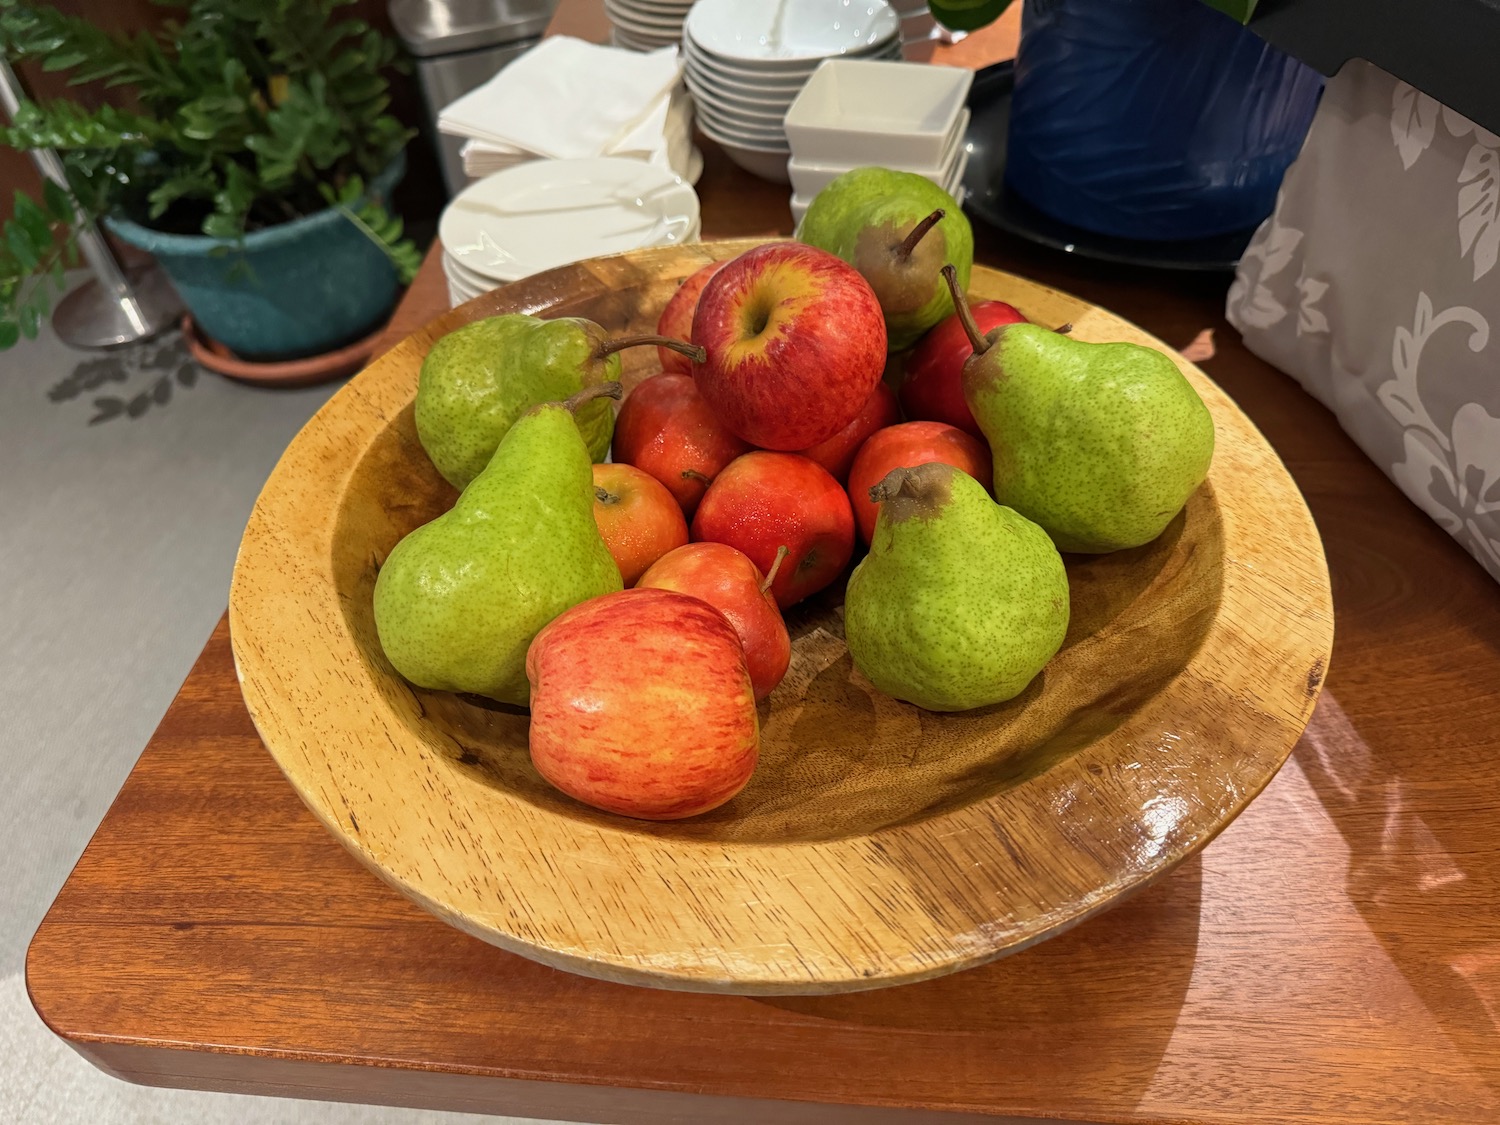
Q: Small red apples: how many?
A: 6